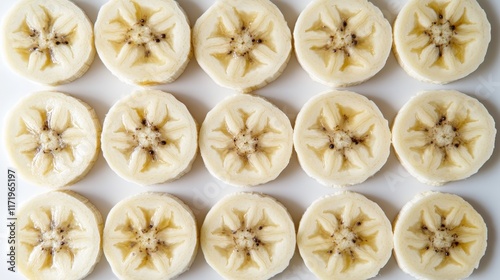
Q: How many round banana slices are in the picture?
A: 15